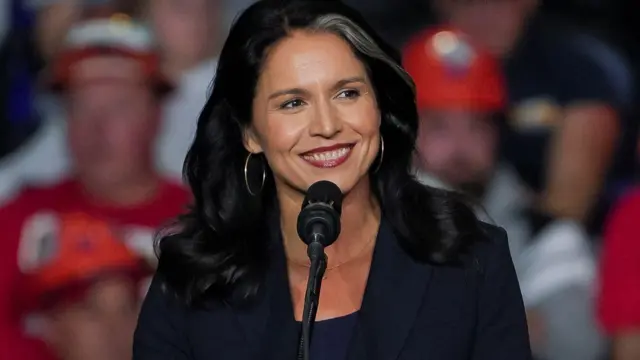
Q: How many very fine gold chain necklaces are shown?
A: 1